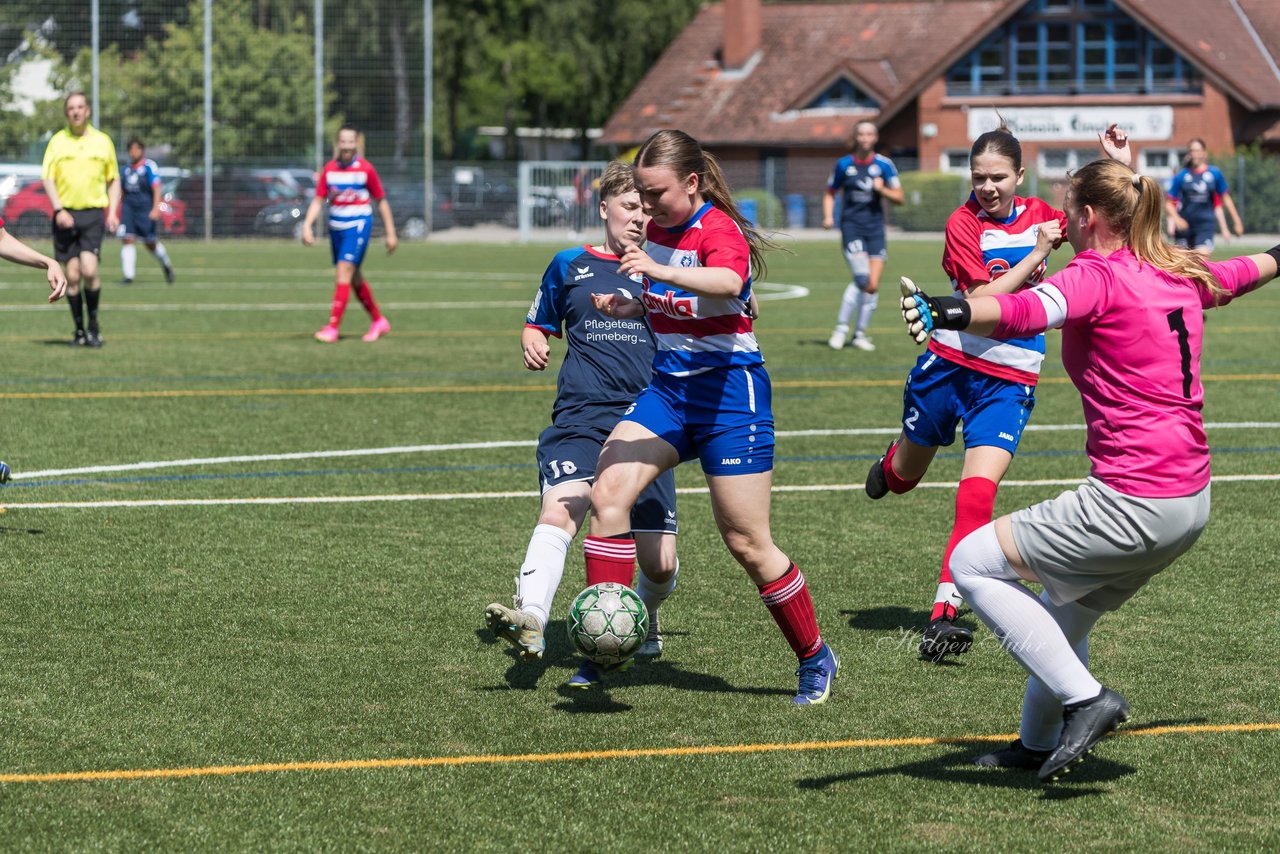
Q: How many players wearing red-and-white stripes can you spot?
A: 3